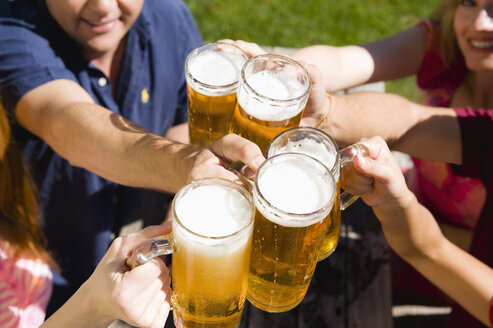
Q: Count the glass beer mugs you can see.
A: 5